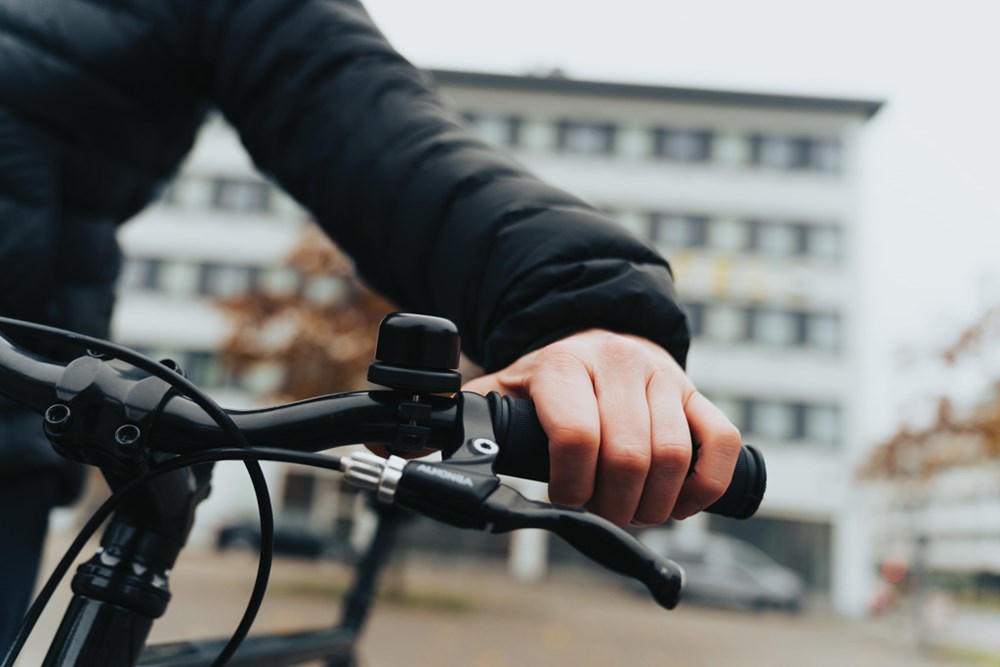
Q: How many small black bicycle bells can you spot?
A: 1